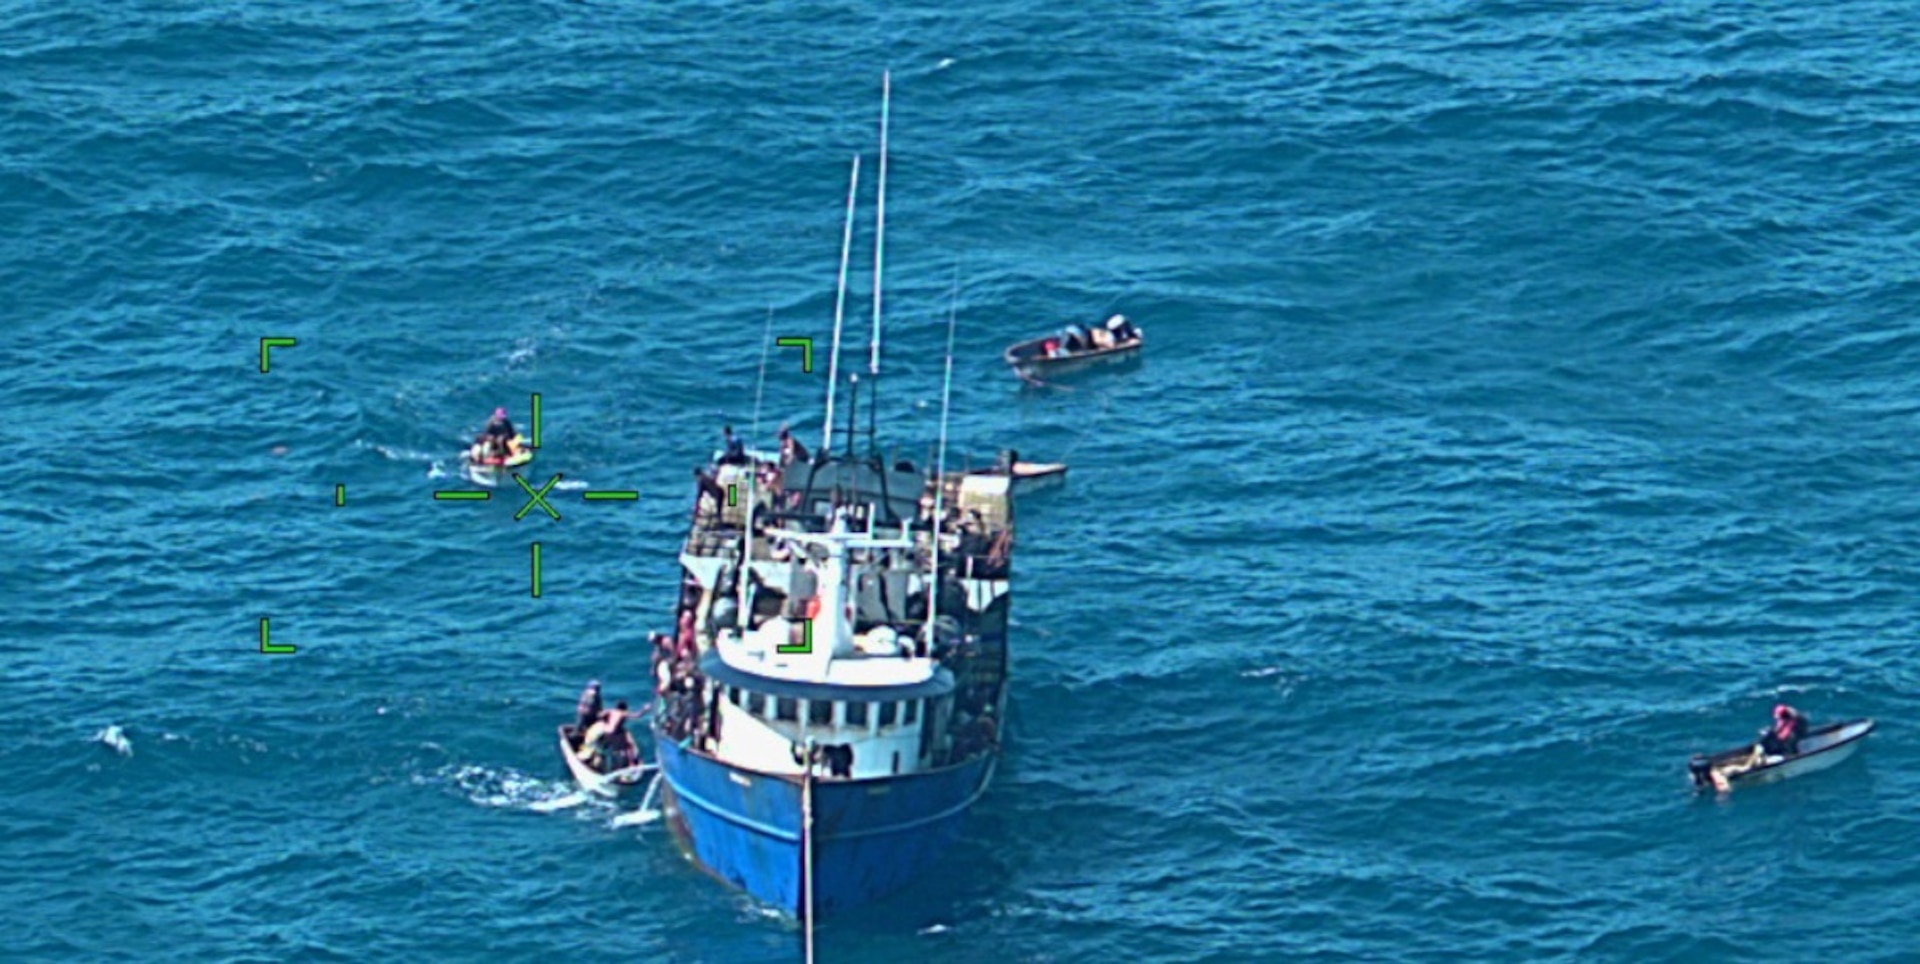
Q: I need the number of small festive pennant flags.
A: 0